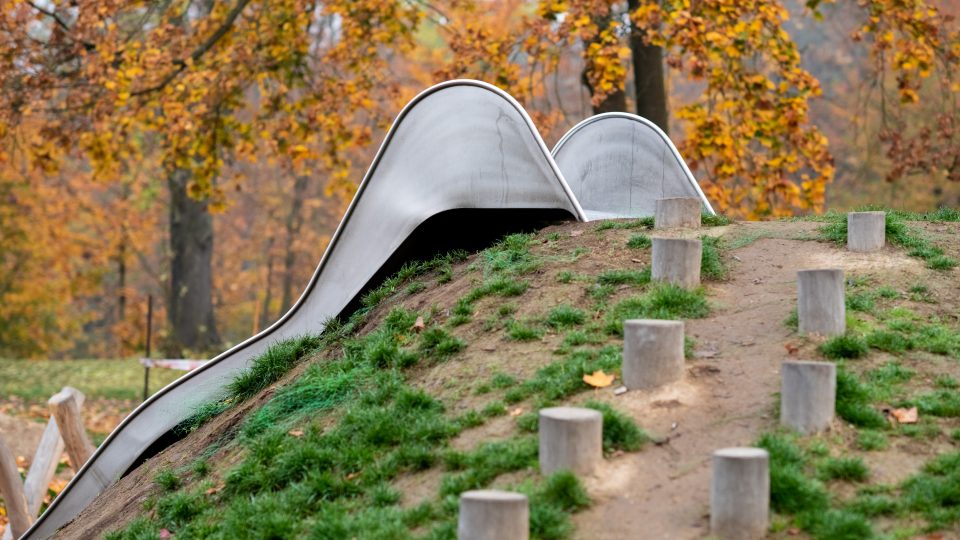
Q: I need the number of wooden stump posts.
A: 9